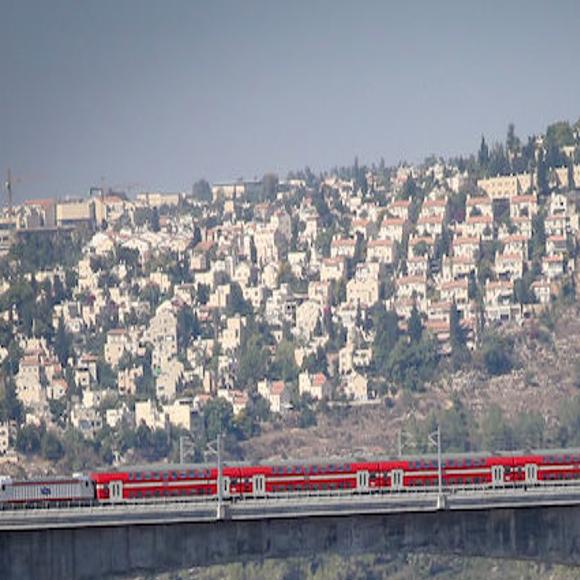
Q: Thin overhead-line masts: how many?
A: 4